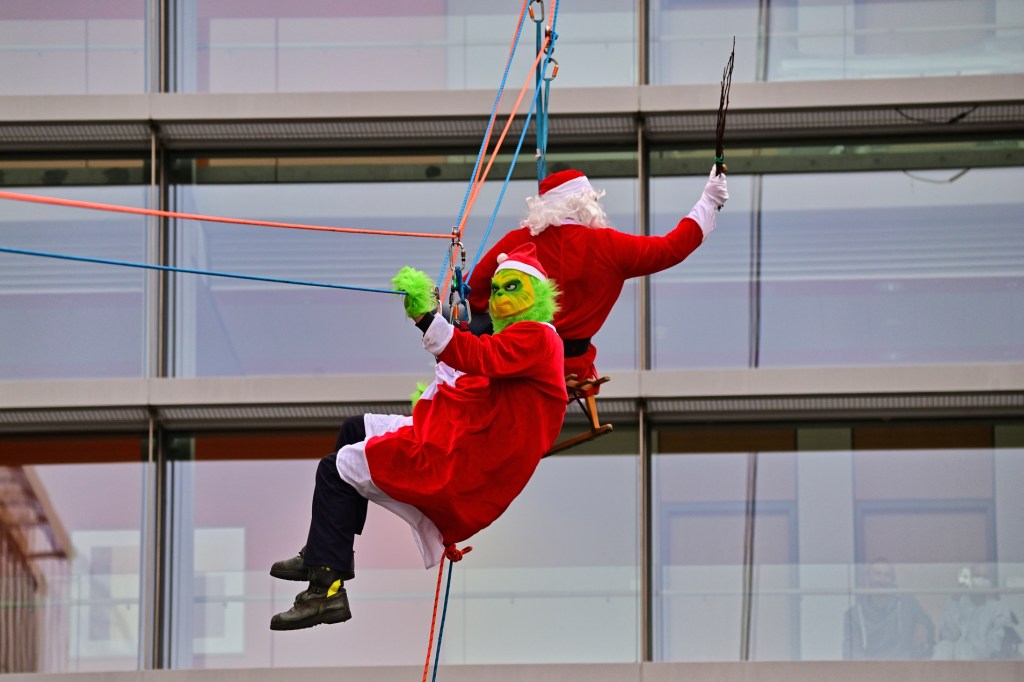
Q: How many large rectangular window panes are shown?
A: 9